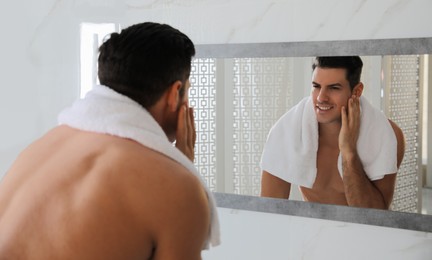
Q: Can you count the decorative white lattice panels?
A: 3